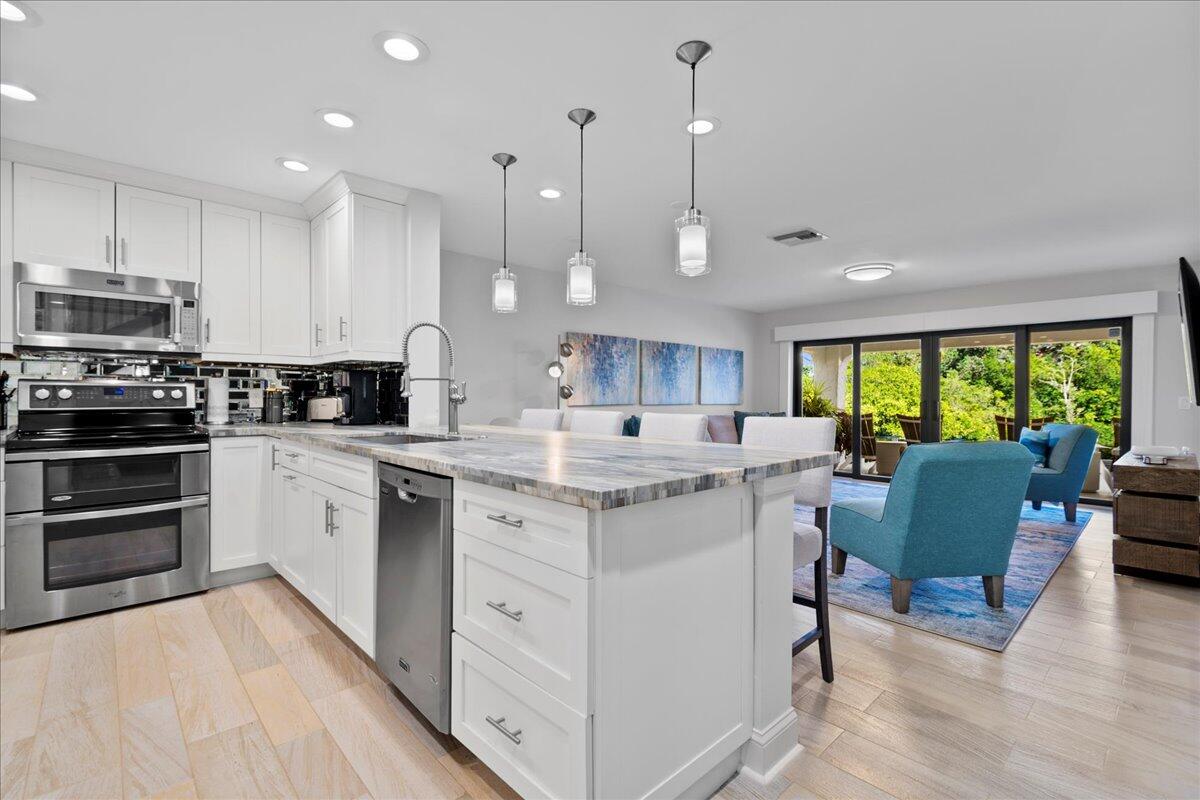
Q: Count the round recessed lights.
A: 7